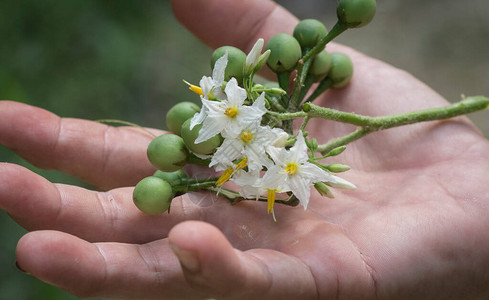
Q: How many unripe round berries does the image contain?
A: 11